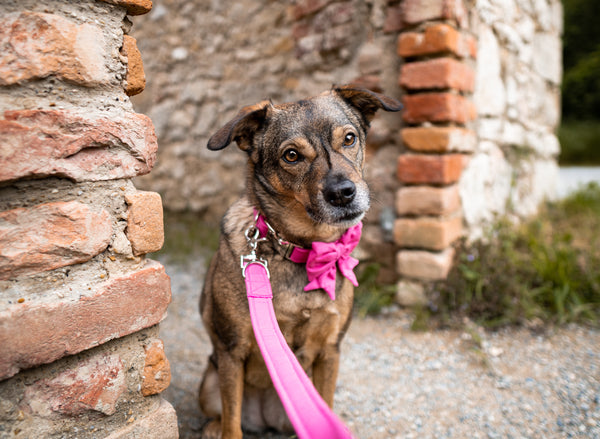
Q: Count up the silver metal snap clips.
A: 1